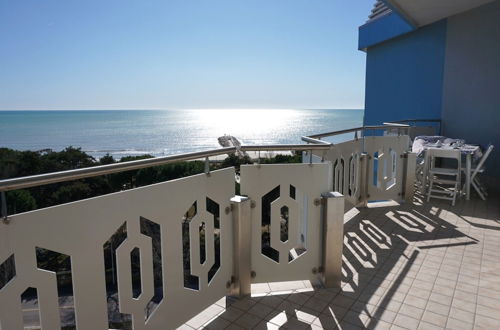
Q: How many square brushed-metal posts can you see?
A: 4